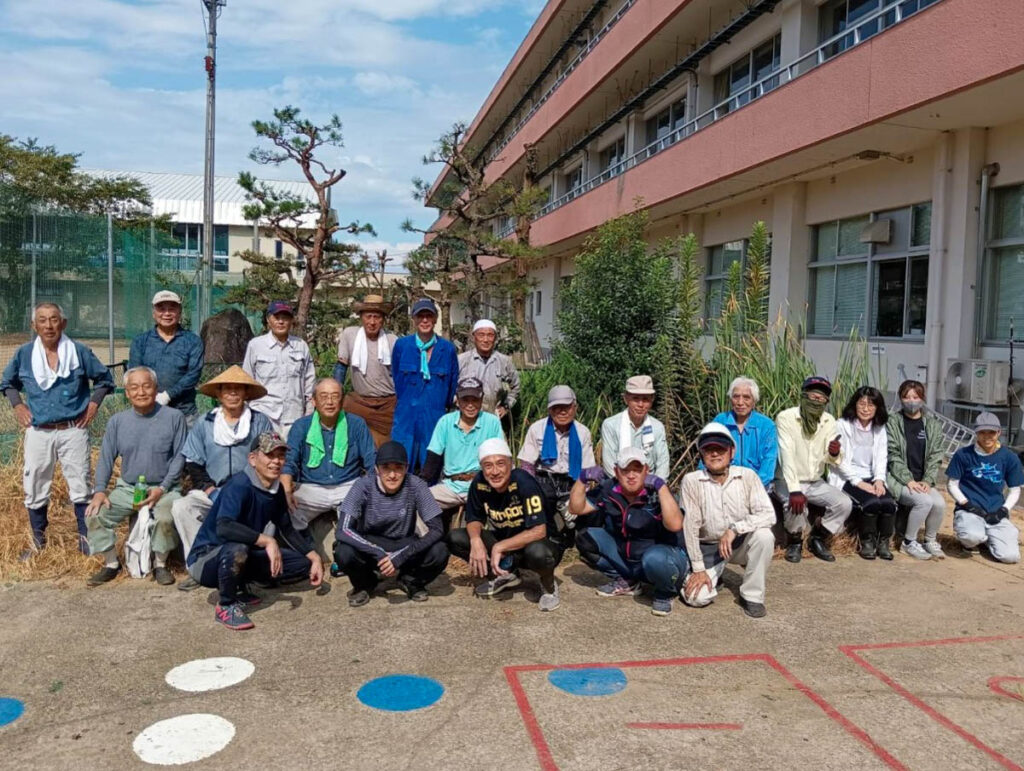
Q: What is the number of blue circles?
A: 3